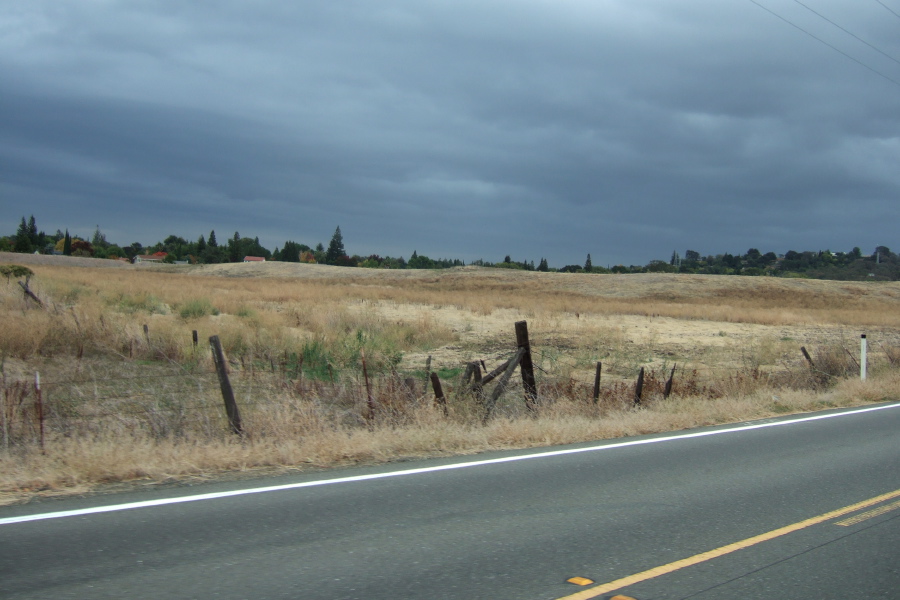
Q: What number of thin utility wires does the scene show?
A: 3